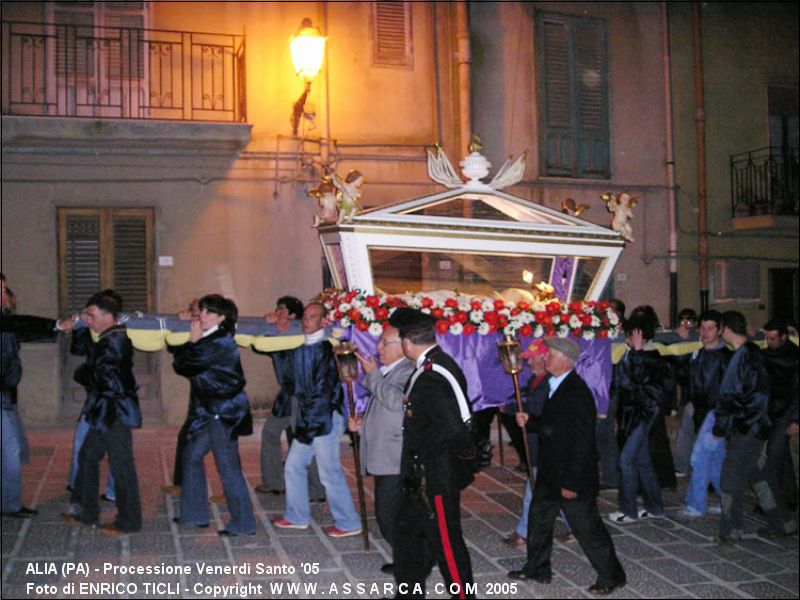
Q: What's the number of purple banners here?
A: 1